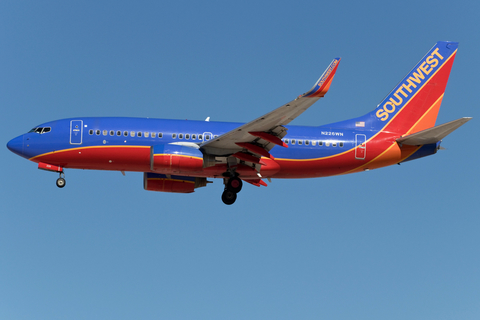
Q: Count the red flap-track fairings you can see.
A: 5